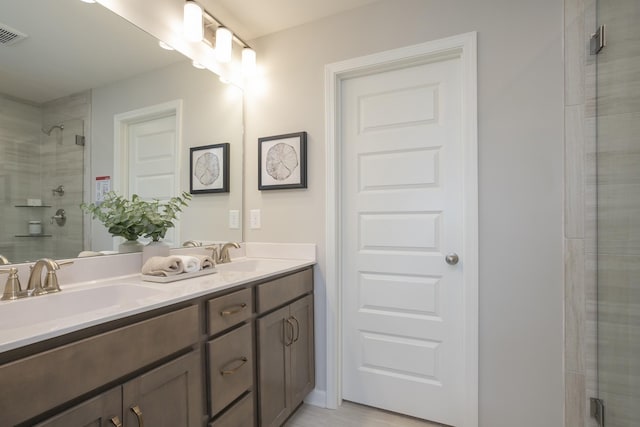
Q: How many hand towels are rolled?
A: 3